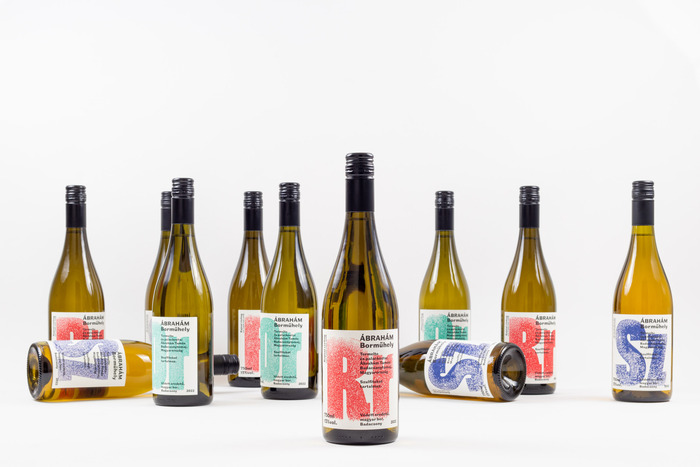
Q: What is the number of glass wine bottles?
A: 11